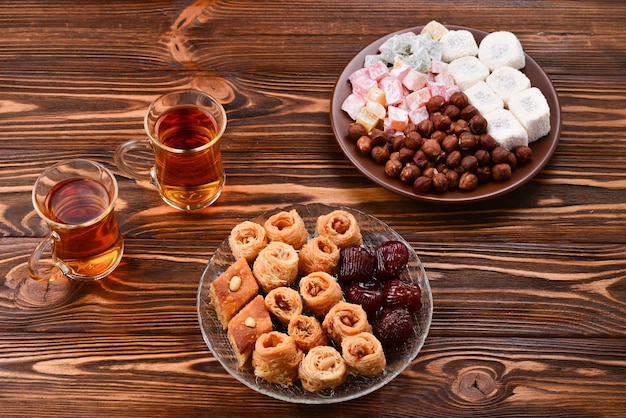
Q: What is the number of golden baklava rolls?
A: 12